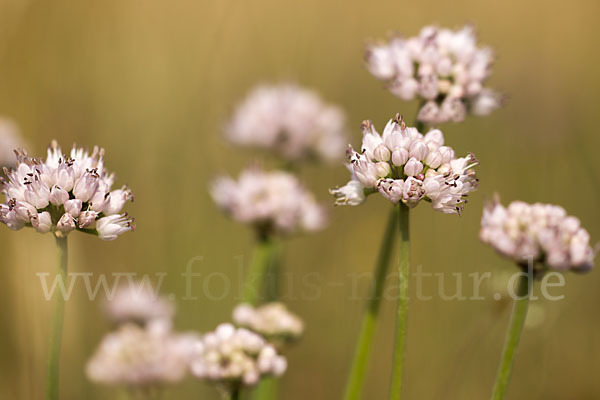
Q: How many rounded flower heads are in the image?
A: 11